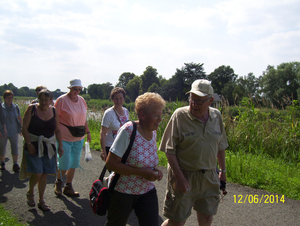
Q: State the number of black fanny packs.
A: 1